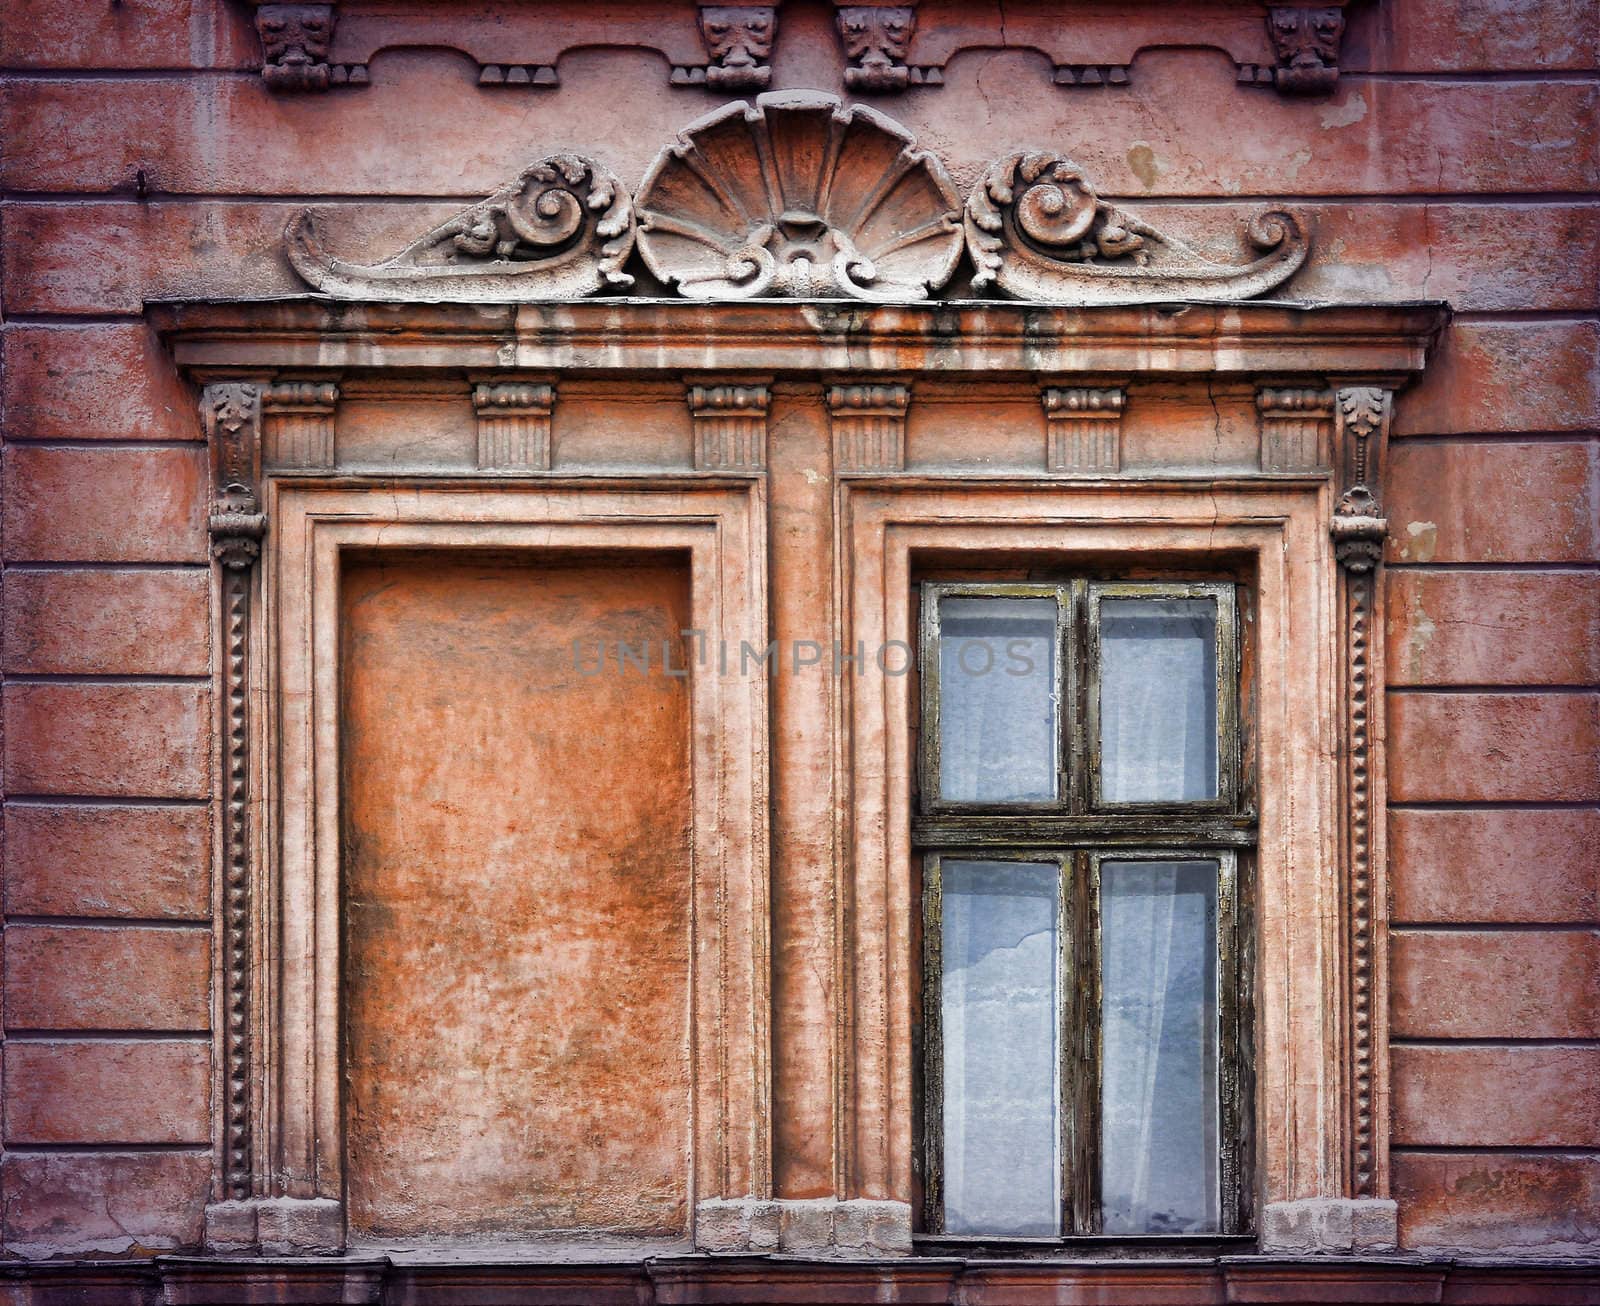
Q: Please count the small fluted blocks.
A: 6